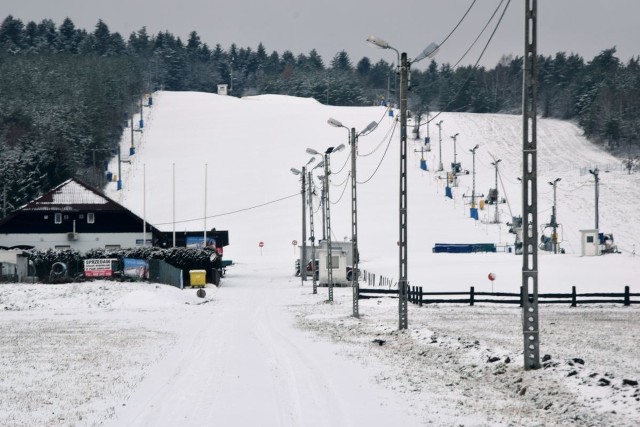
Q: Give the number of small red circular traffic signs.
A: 3